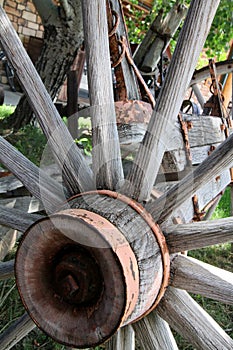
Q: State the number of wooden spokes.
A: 13